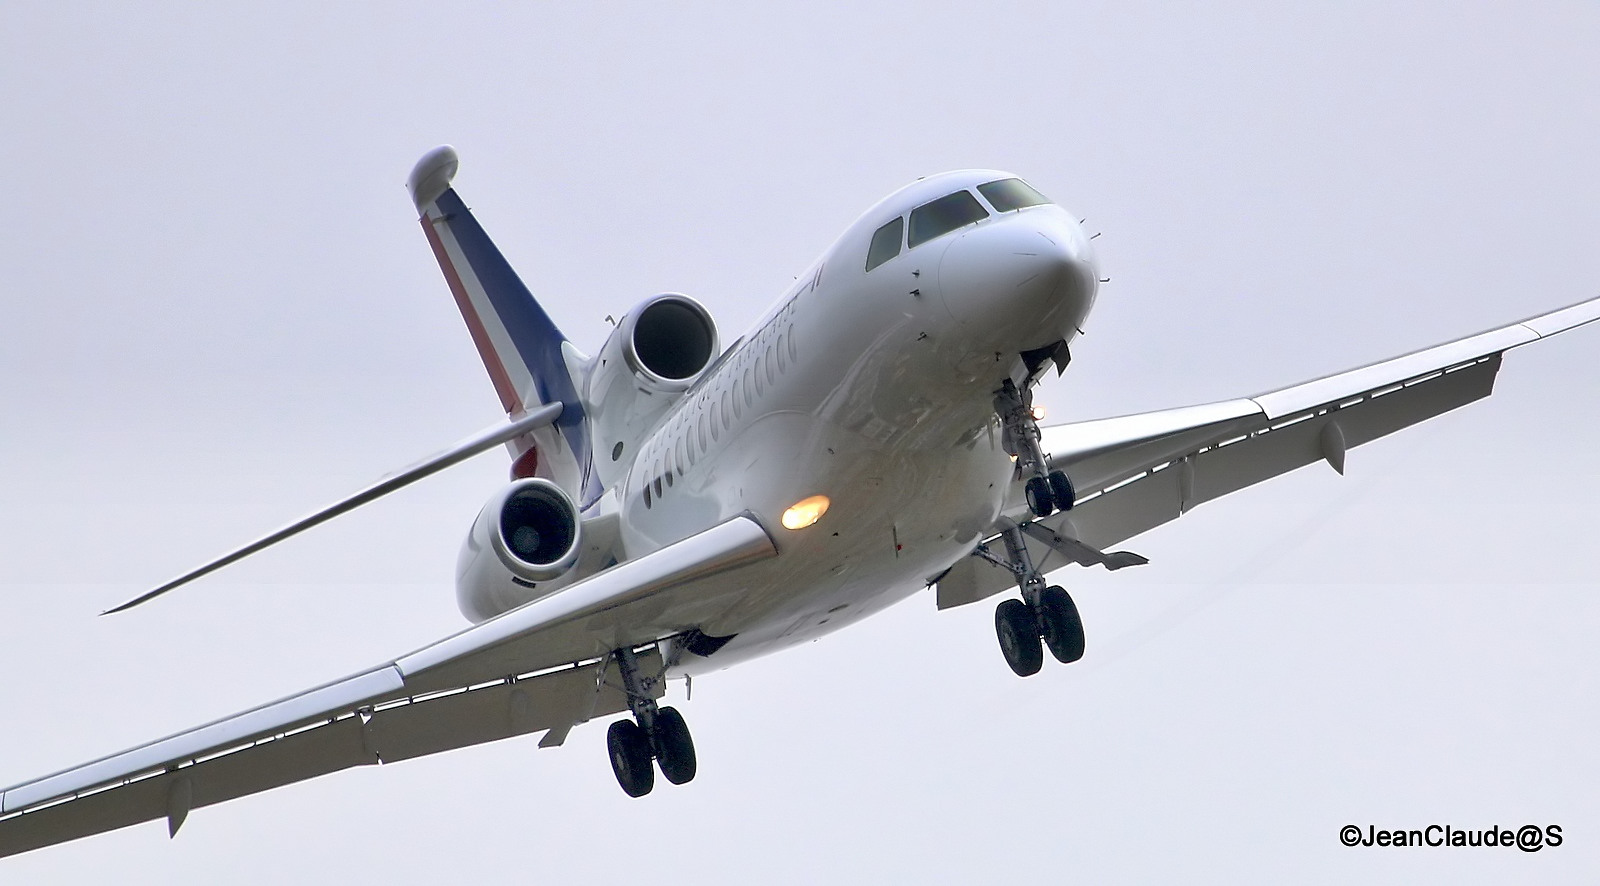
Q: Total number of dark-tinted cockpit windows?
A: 3